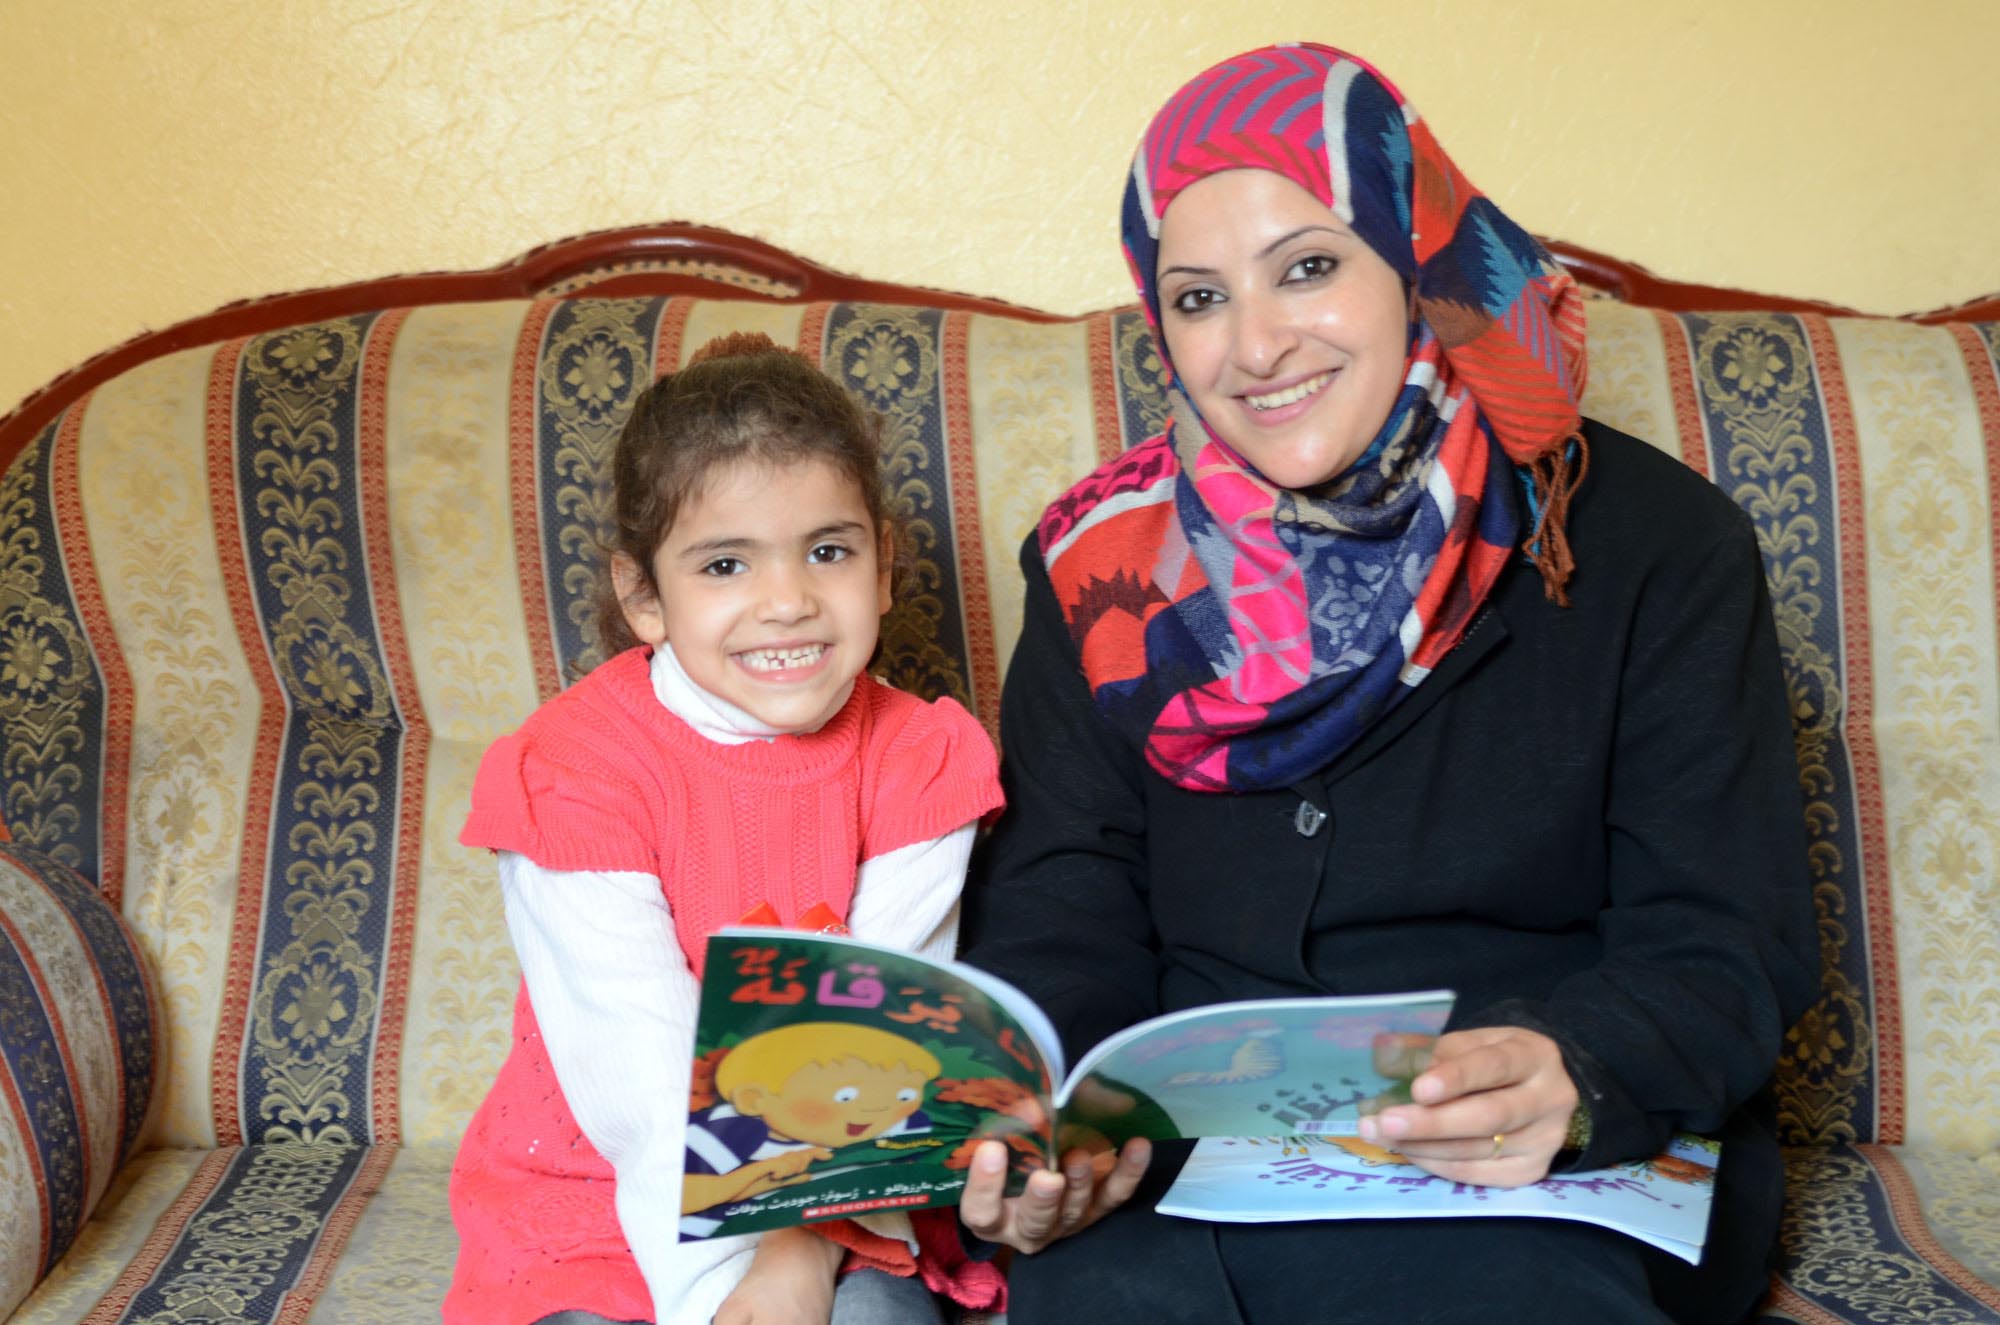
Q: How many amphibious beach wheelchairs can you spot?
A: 0